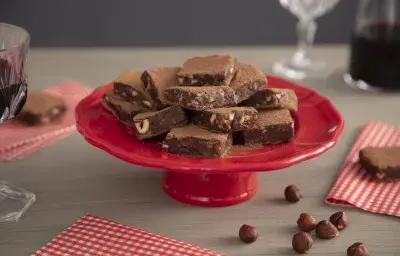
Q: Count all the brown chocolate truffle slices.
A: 13